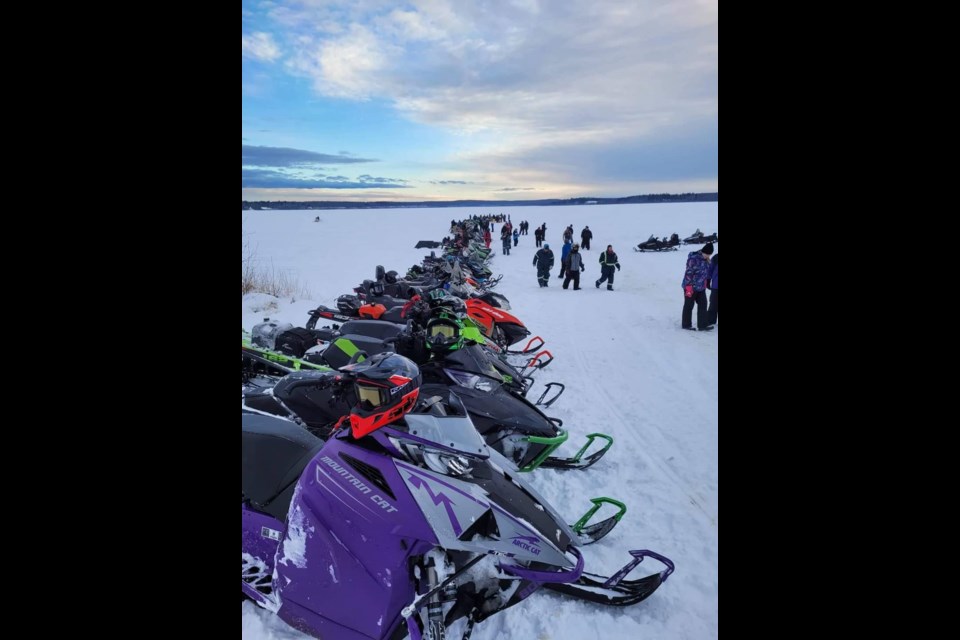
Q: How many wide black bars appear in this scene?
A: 2